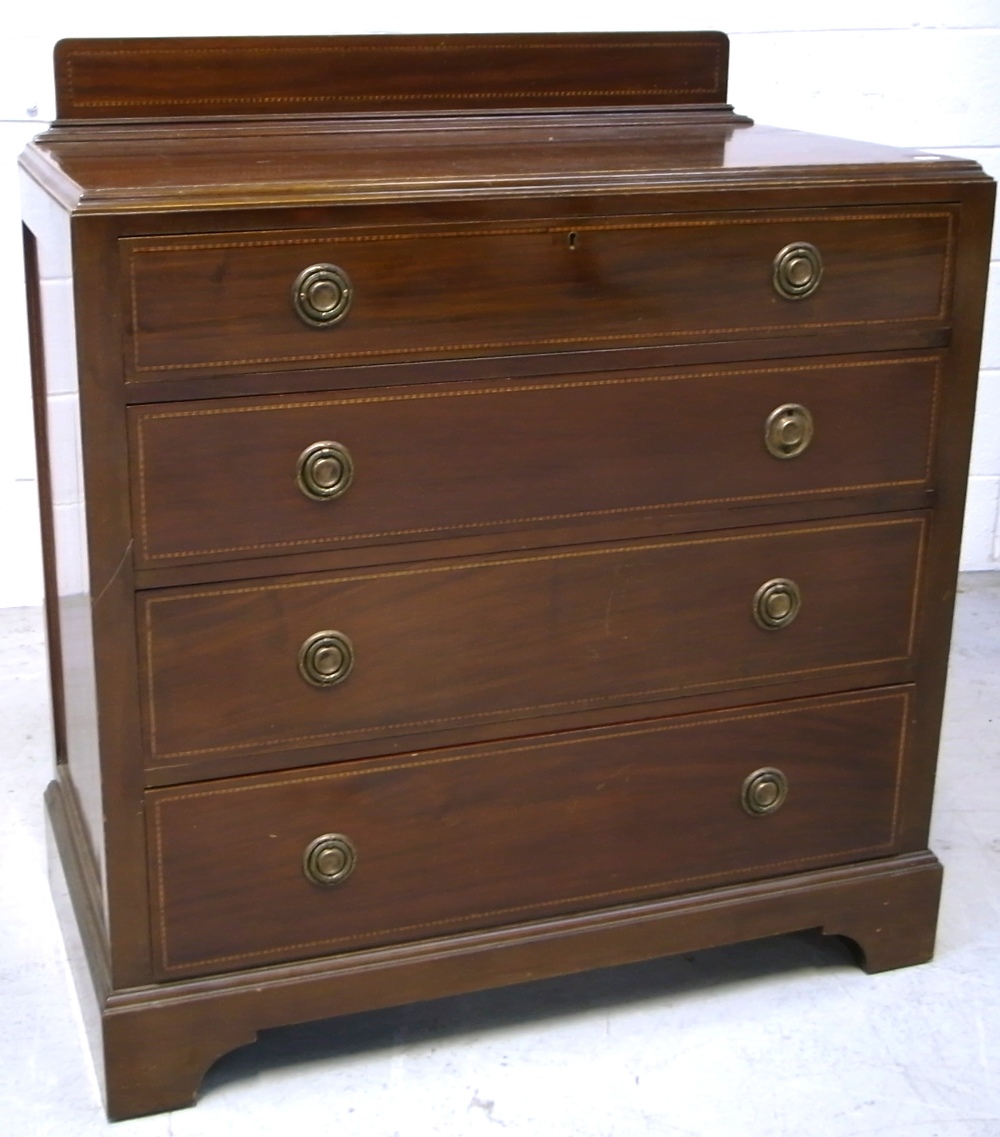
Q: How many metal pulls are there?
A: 8